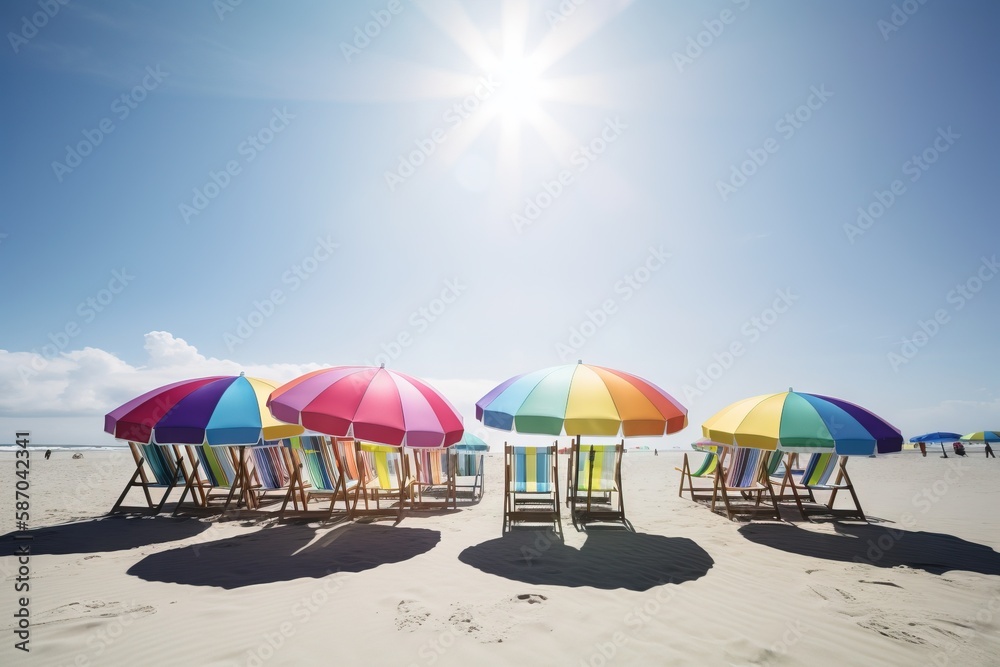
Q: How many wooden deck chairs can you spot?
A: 14